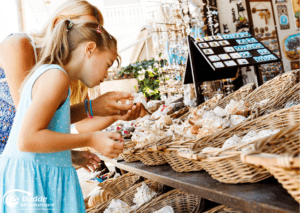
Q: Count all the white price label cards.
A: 14